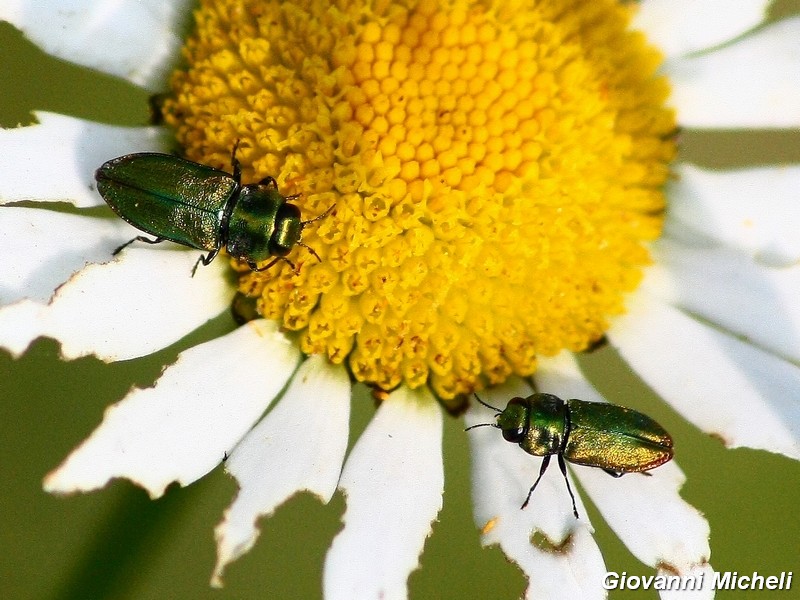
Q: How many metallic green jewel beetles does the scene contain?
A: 2